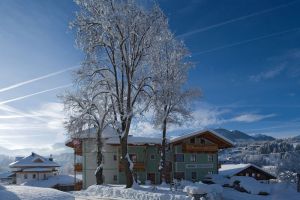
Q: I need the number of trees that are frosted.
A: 3